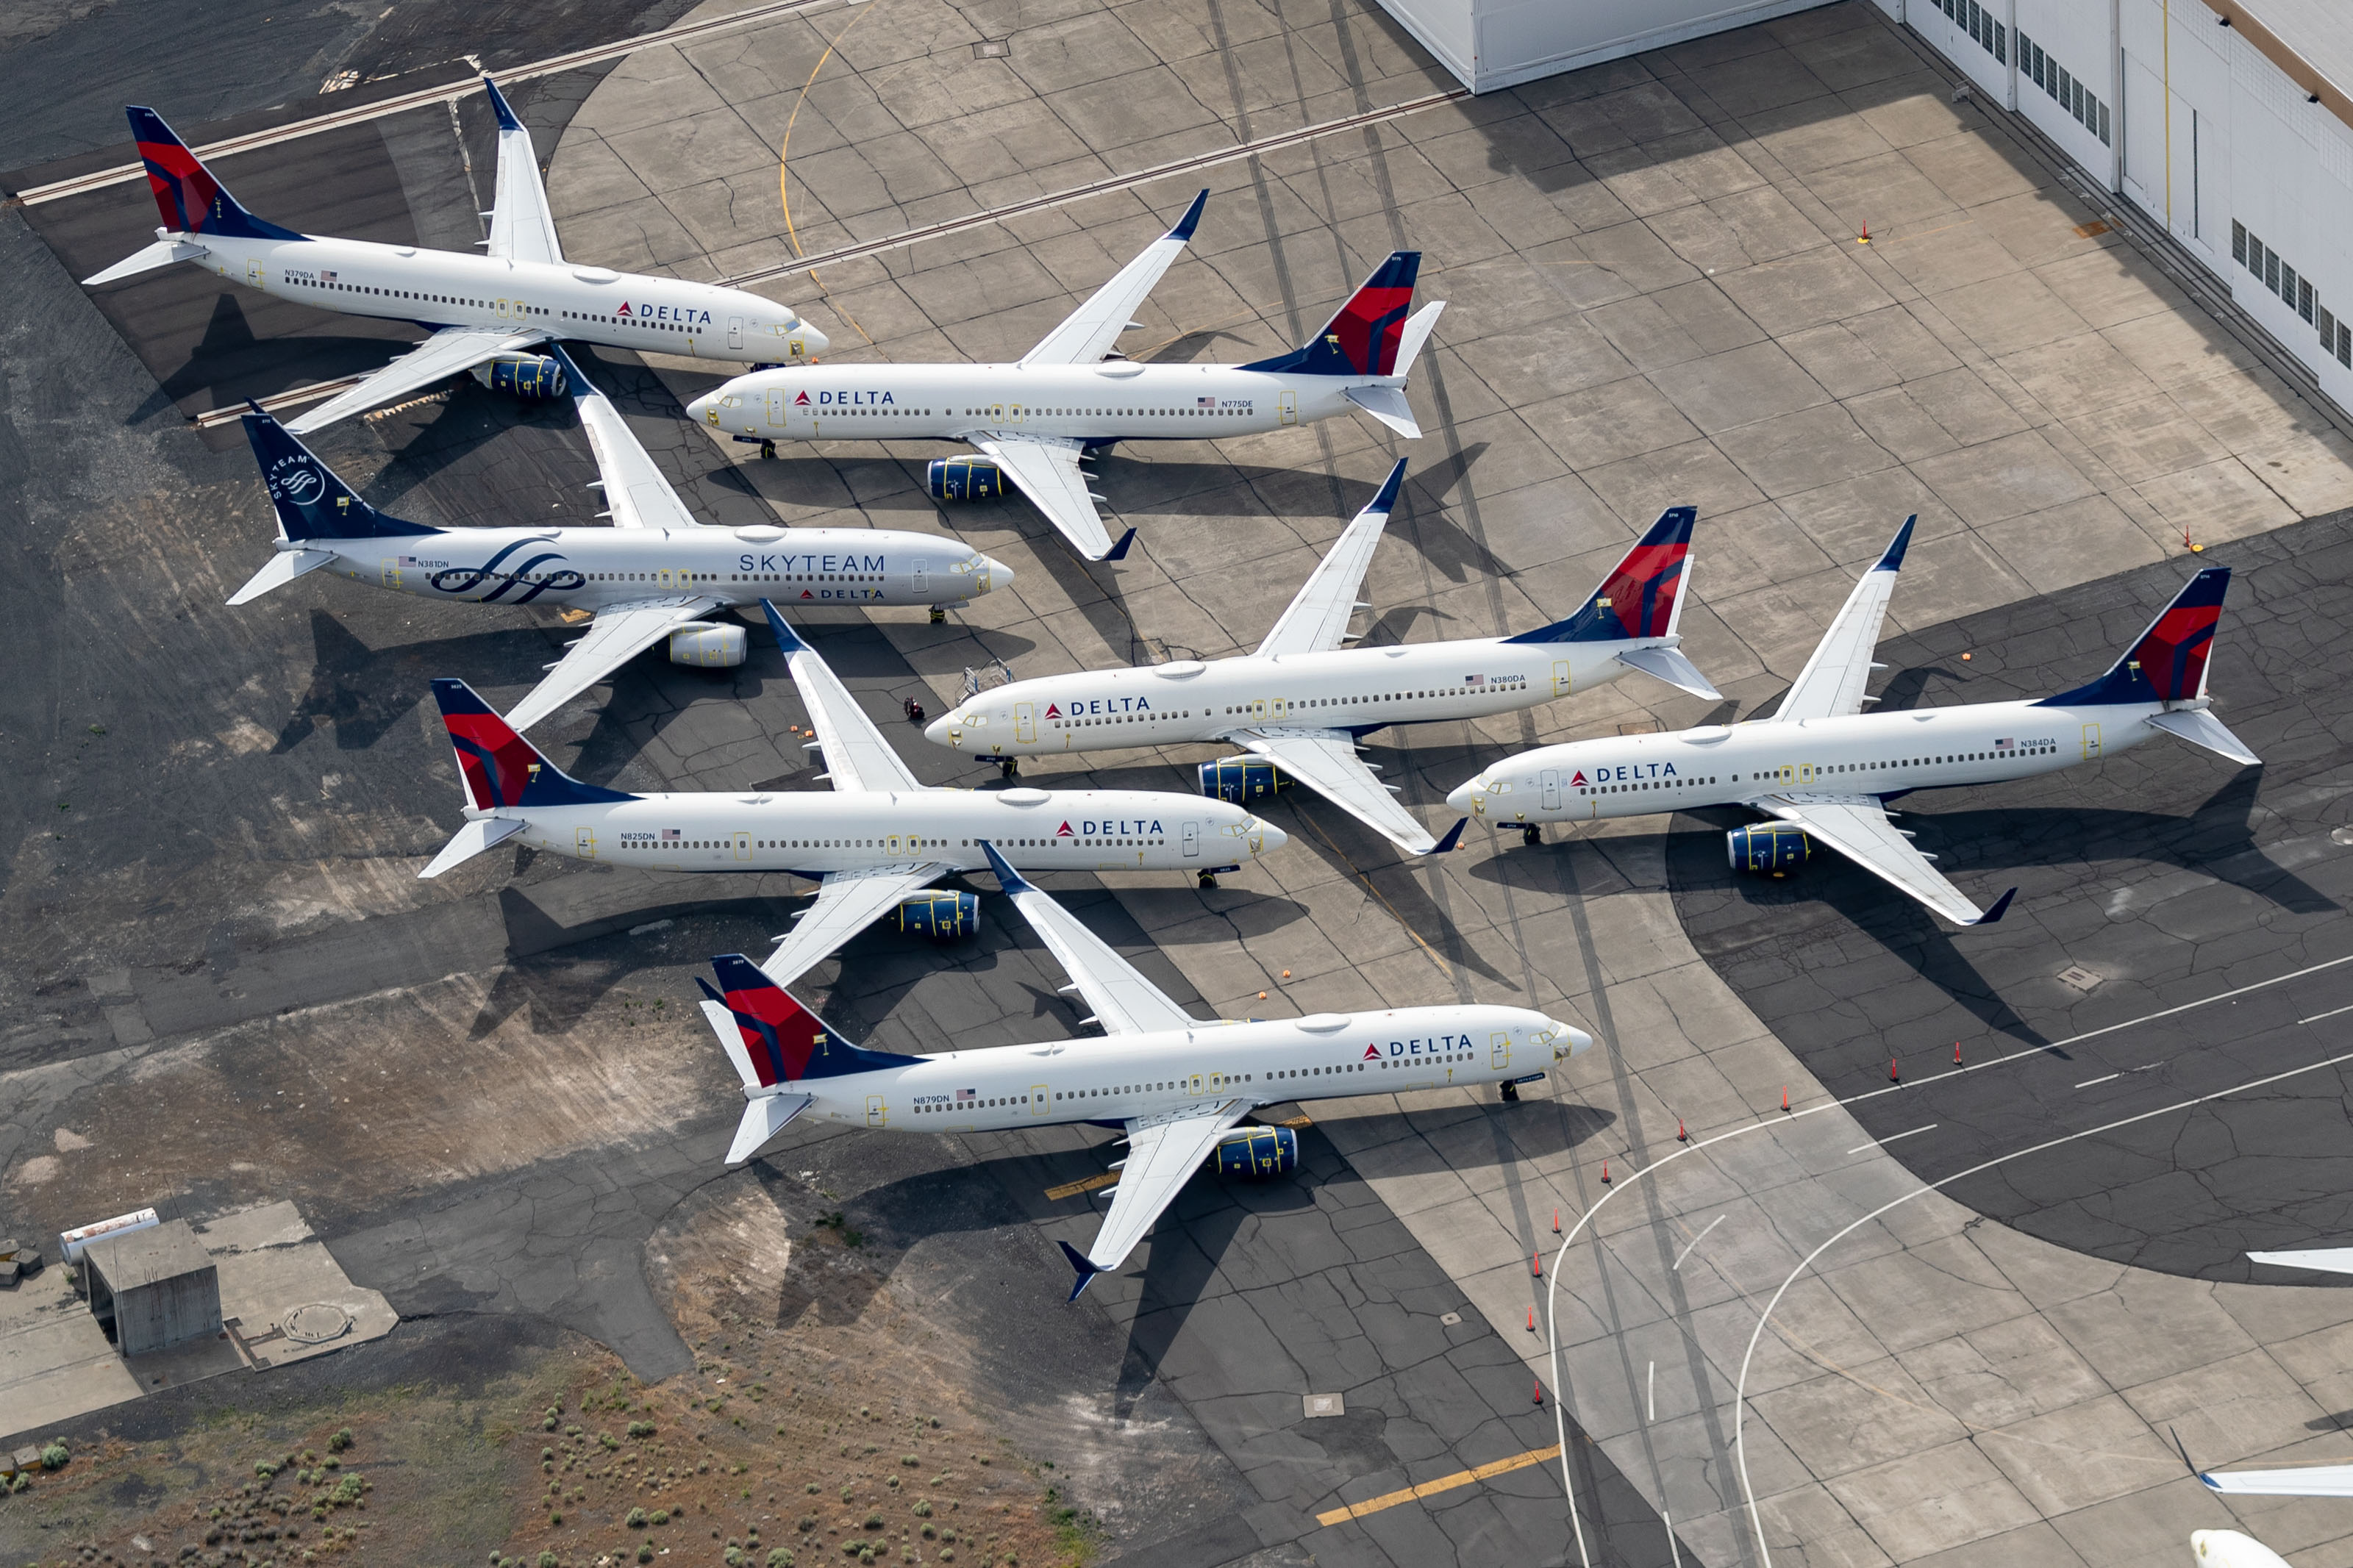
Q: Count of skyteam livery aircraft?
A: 1